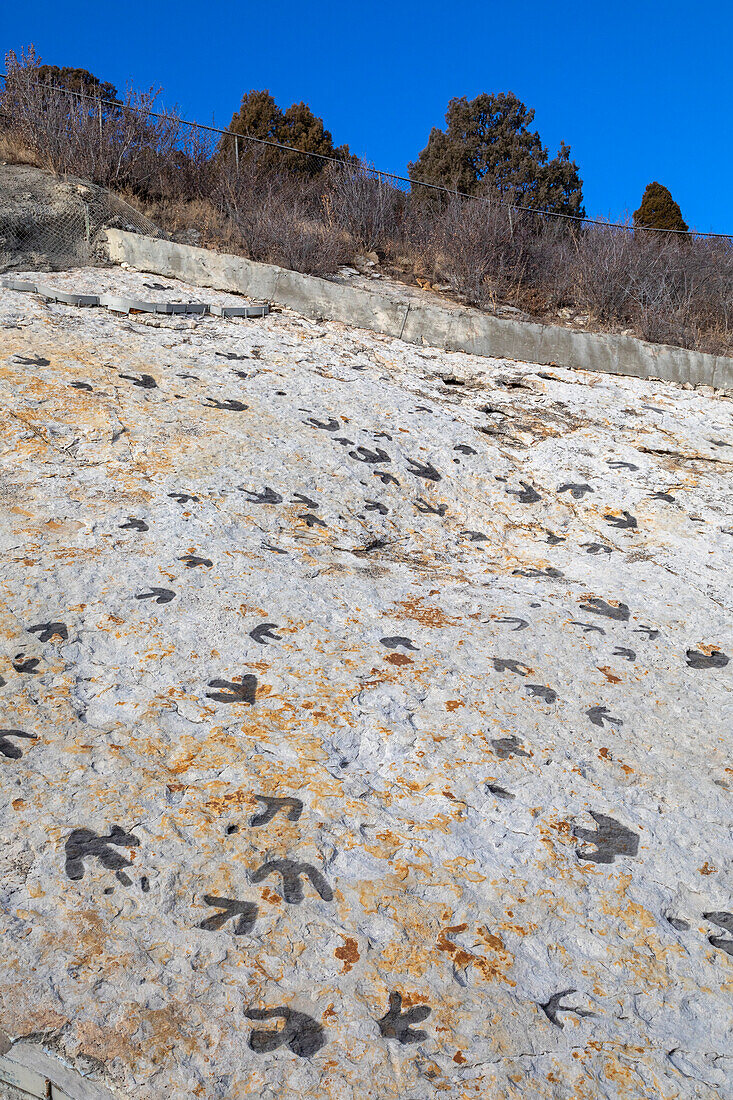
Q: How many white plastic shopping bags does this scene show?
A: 0